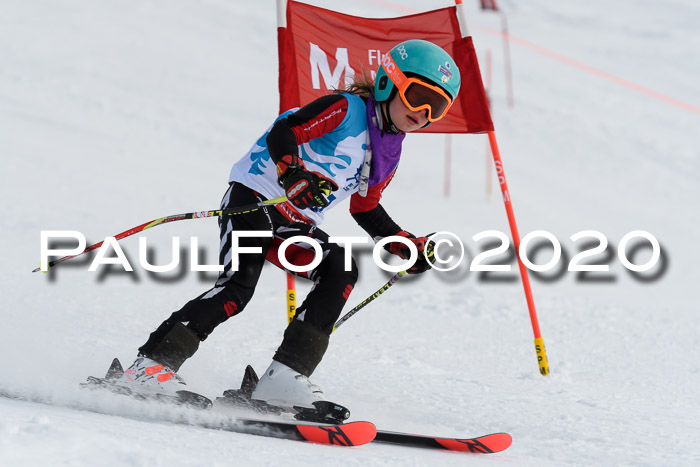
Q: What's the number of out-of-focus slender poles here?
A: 3